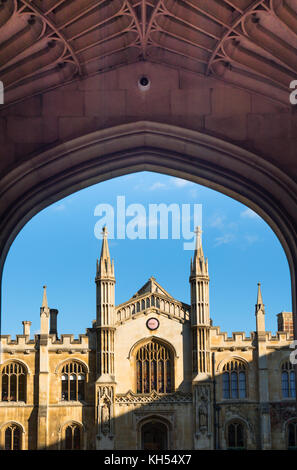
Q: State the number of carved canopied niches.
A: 2